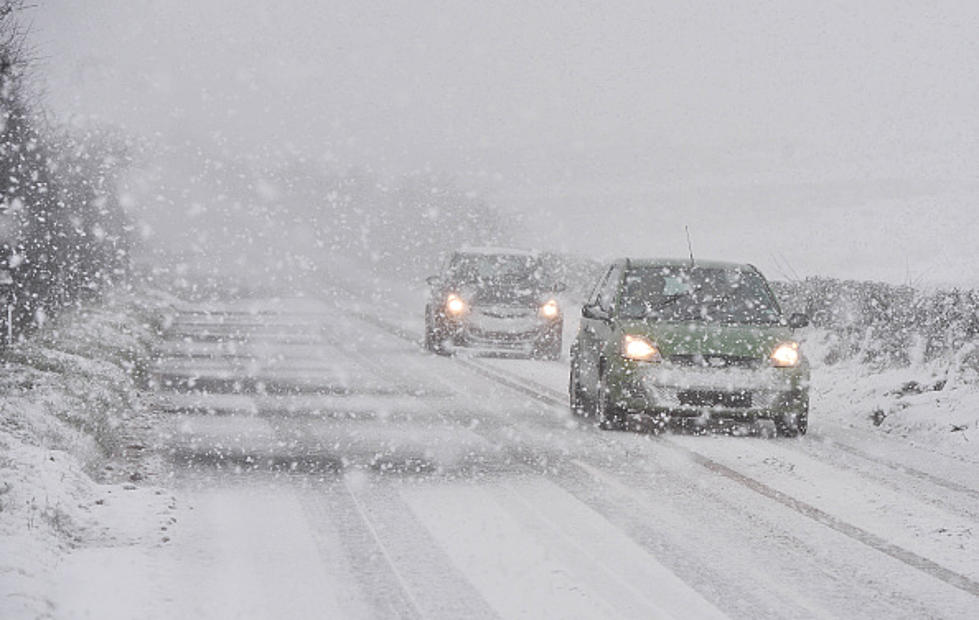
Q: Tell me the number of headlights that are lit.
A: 4